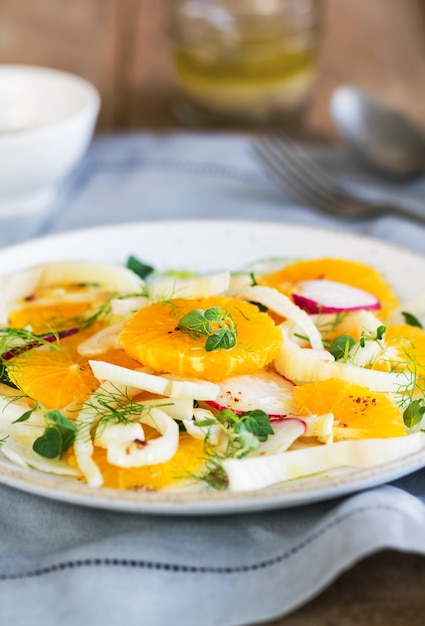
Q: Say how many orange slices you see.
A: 7